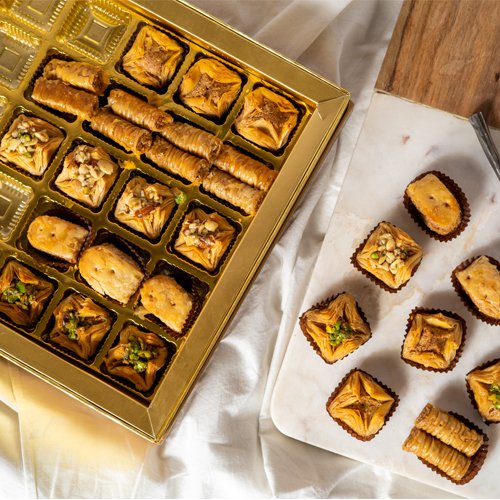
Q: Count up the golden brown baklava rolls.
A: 10